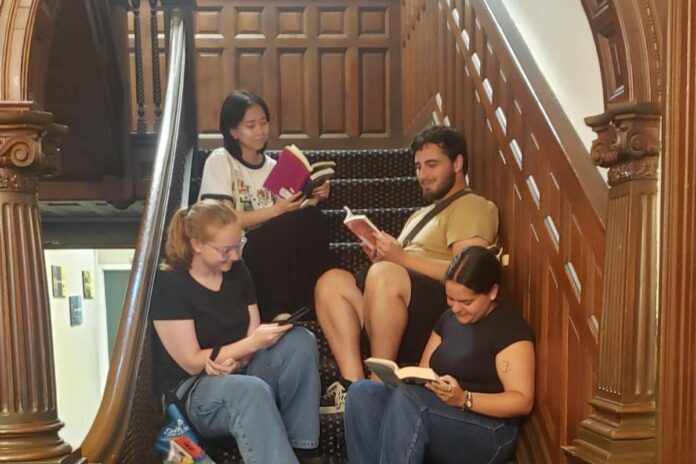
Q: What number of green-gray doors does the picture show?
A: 1